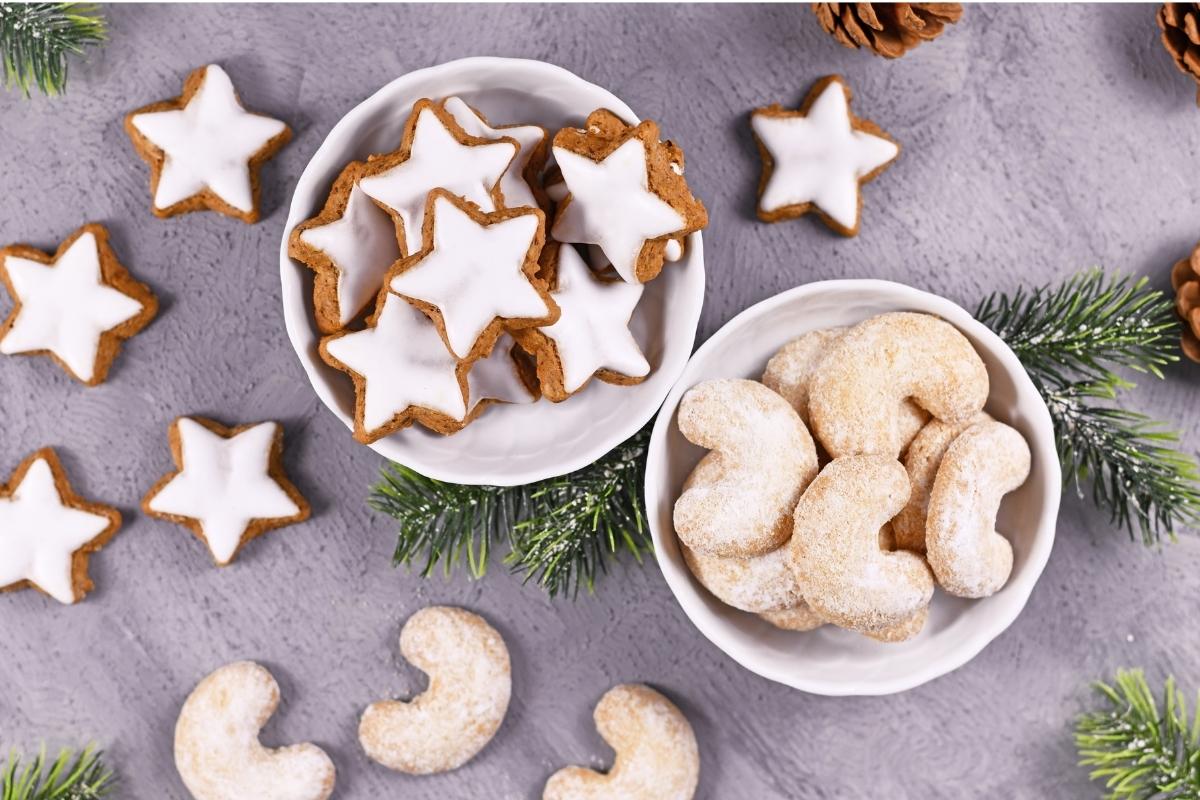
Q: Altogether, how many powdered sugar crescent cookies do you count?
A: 11